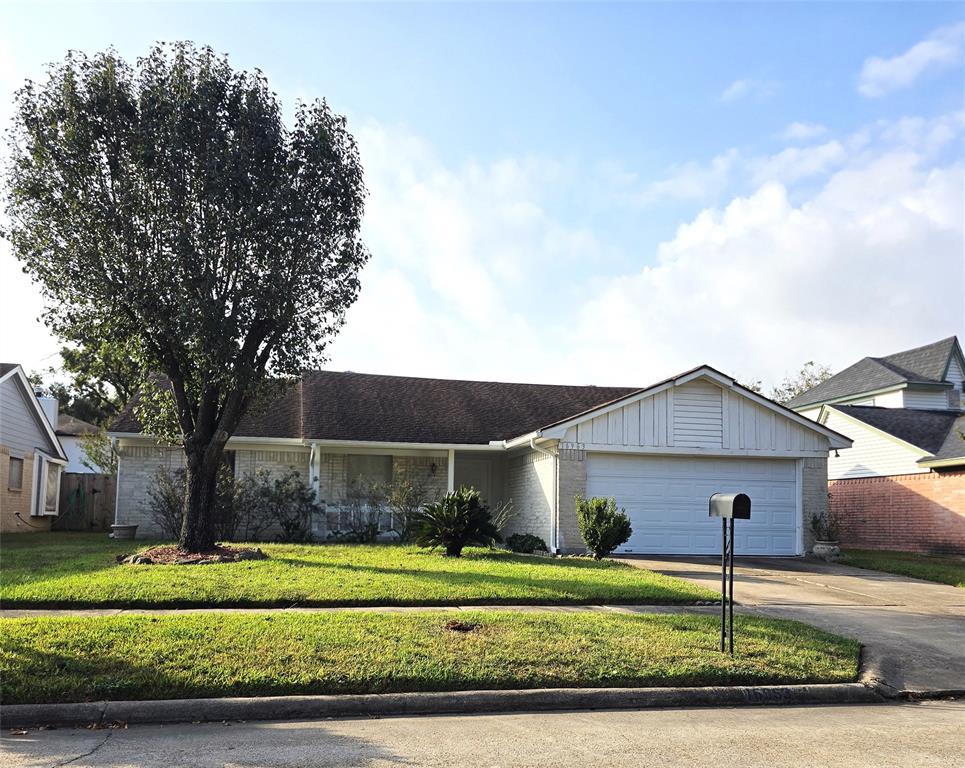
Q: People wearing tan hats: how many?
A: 0